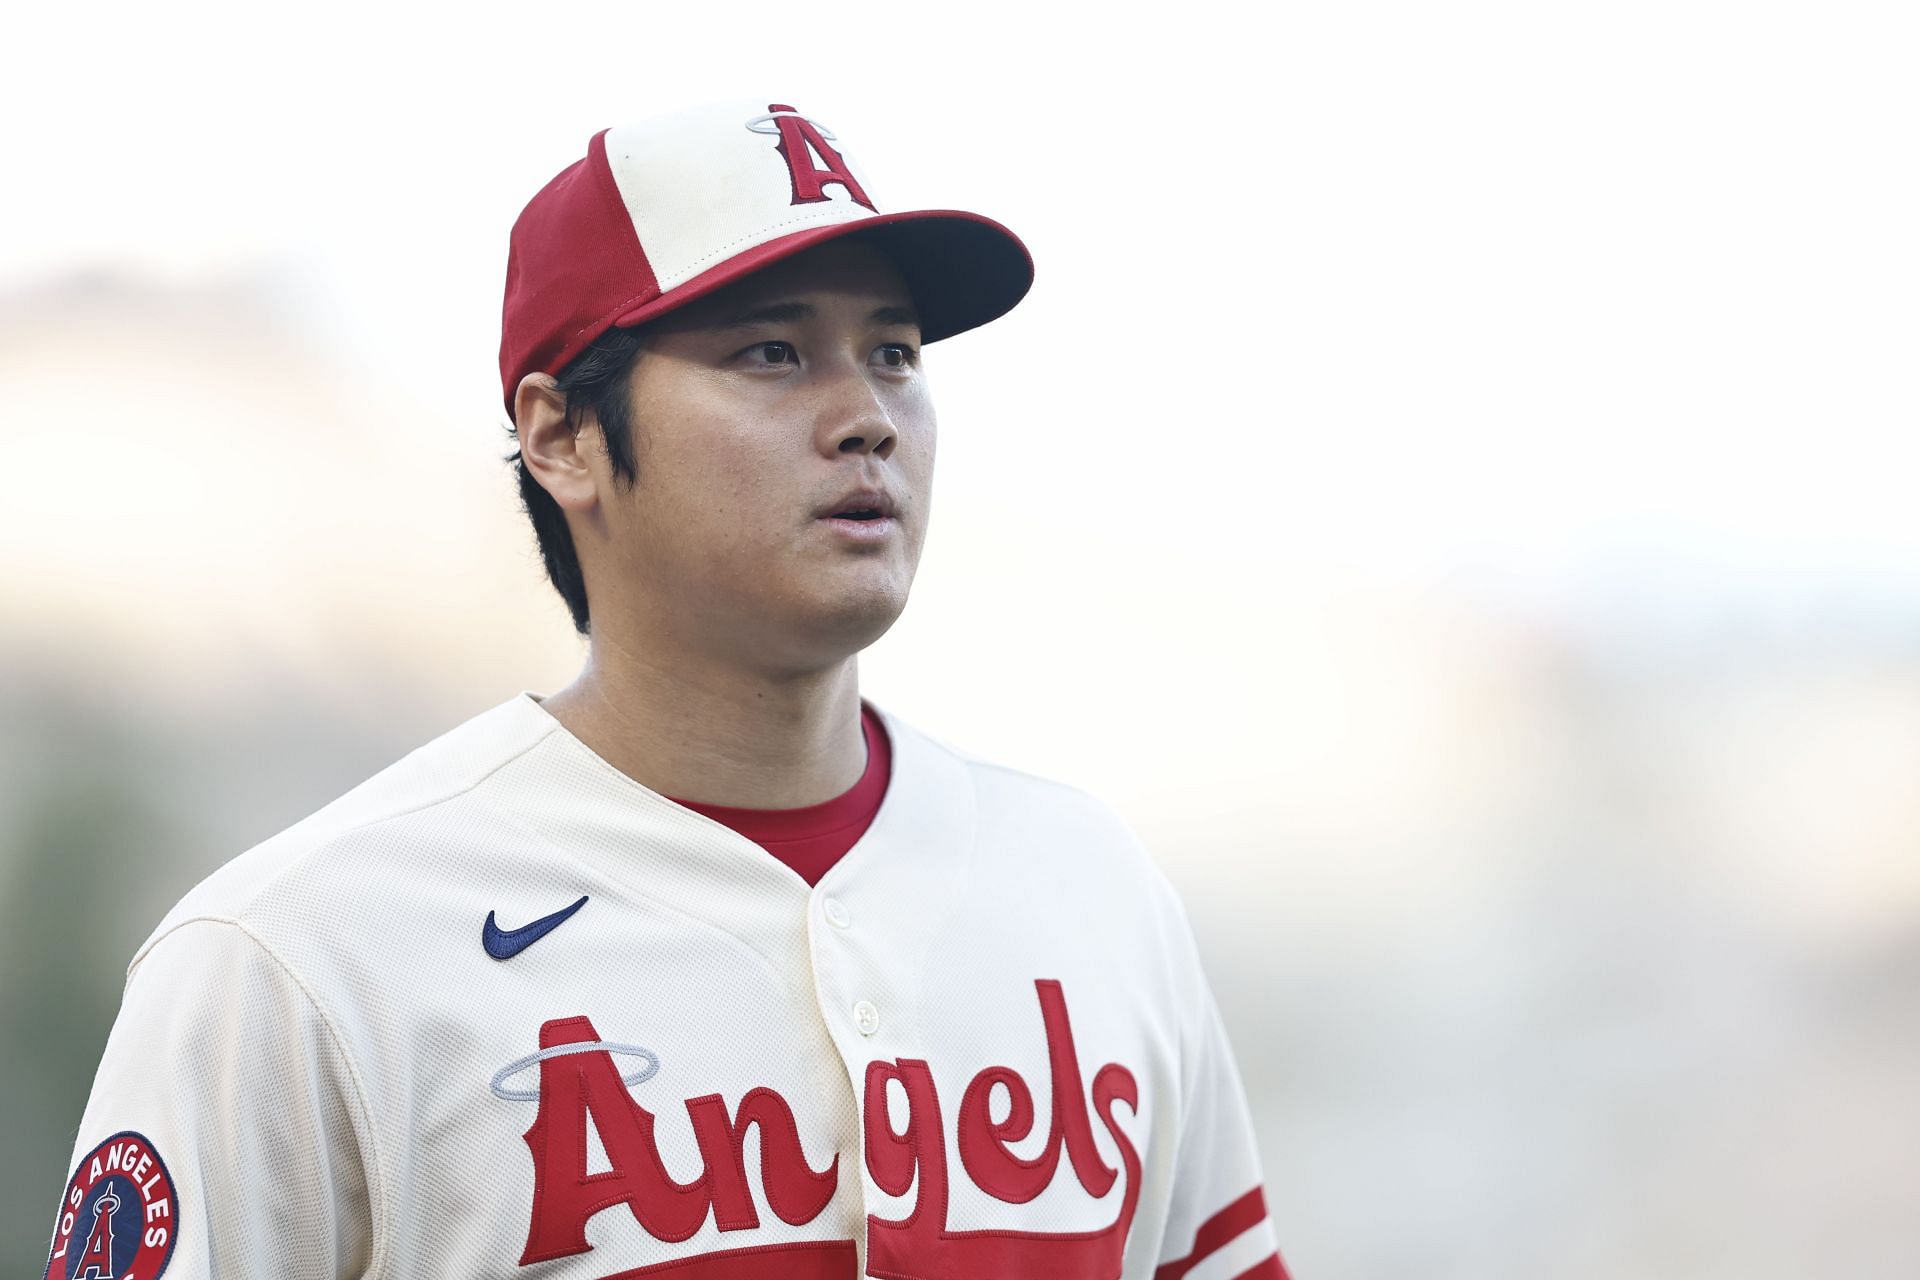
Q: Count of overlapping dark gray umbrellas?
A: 0